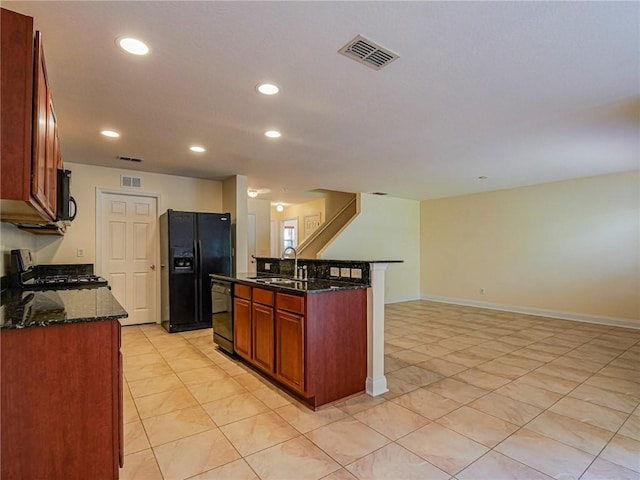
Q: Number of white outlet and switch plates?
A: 6